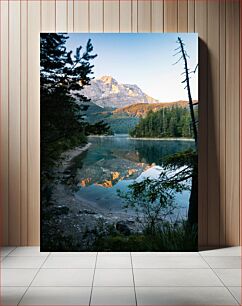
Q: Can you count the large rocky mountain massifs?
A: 1